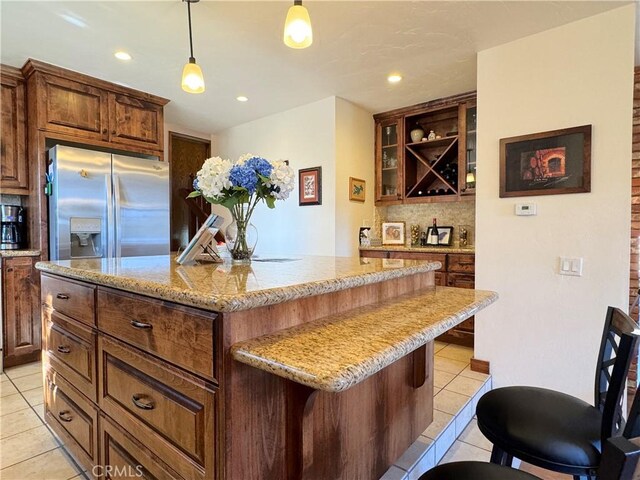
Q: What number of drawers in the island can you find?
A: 6